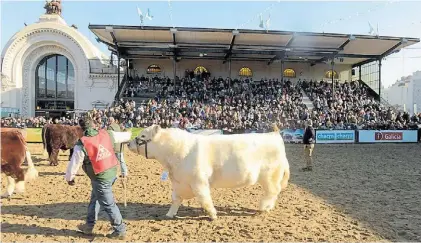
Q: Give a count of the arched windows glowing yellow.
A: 5